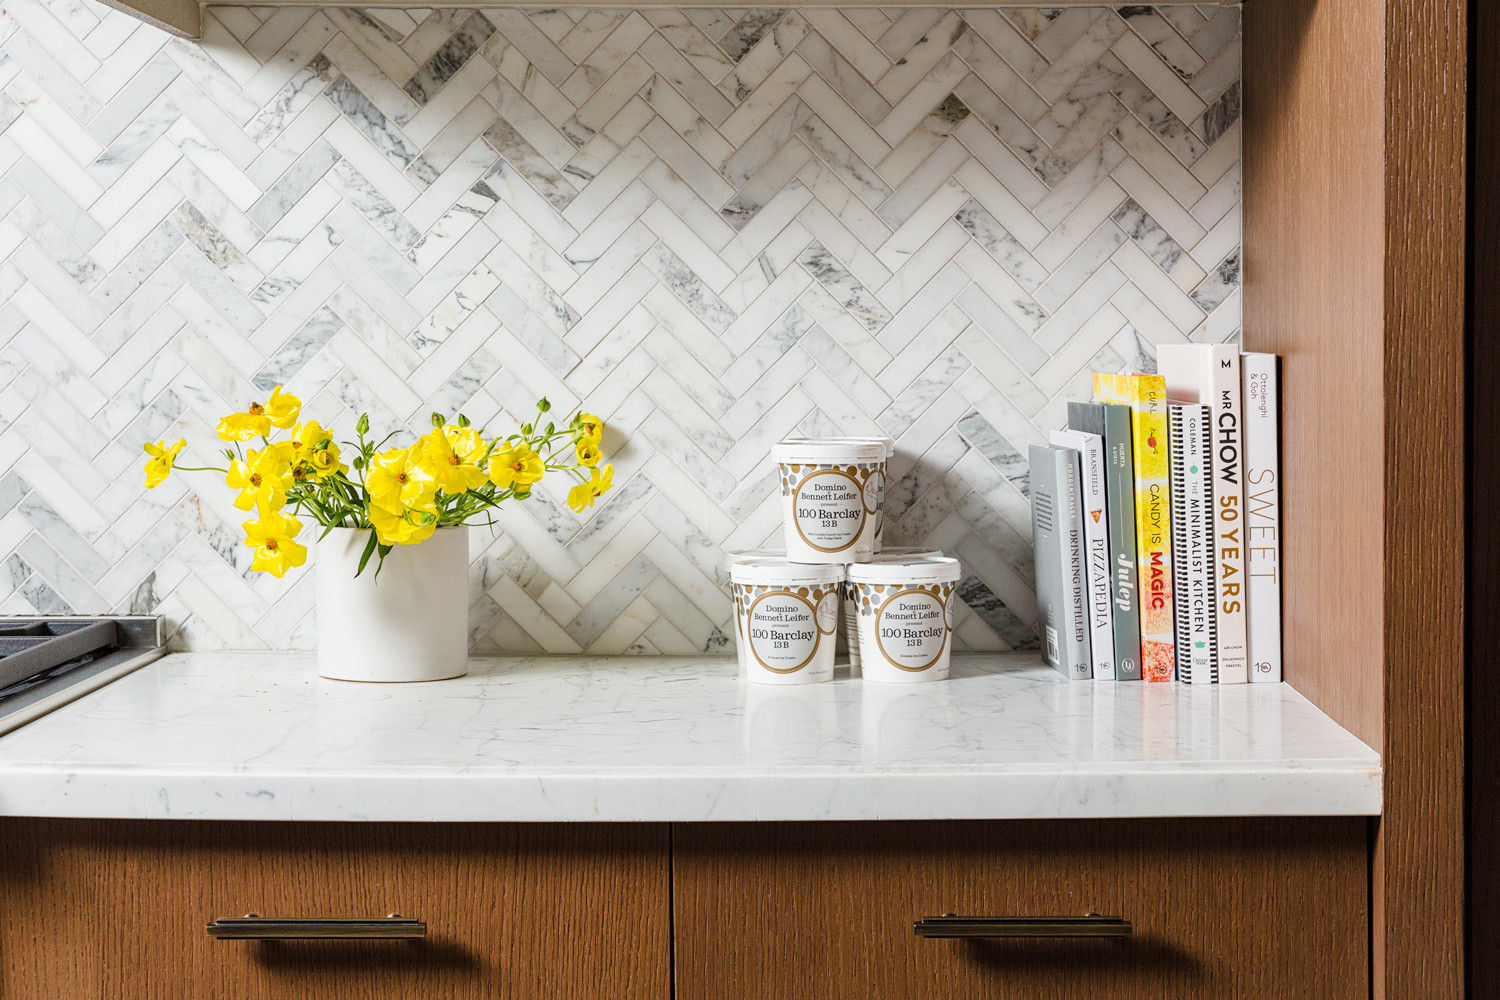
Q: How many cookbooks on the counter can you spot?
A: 7